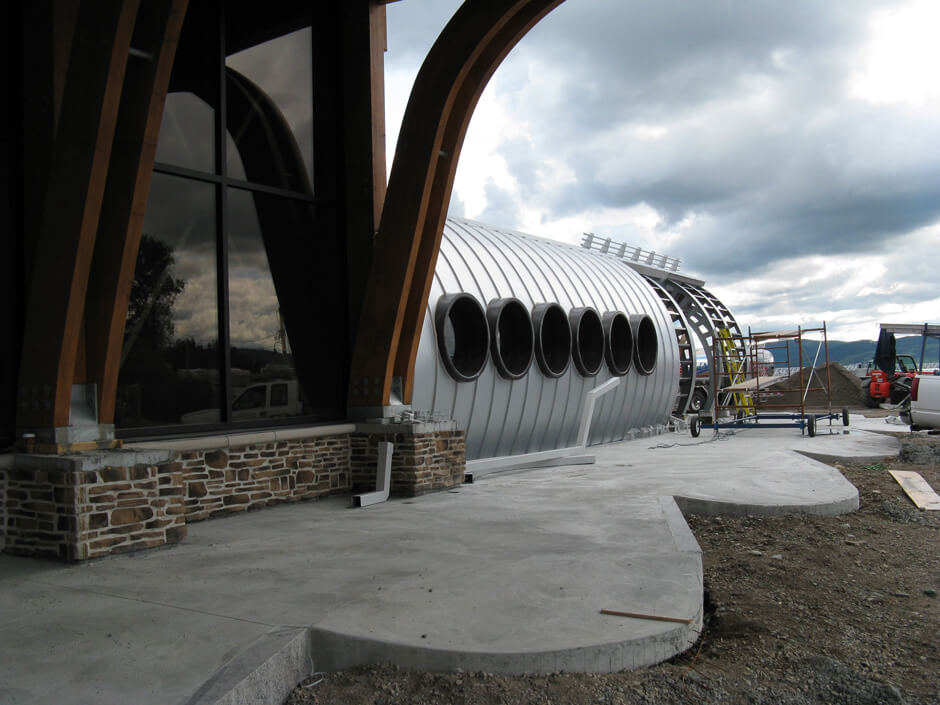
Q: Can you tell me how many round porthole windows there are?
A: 6